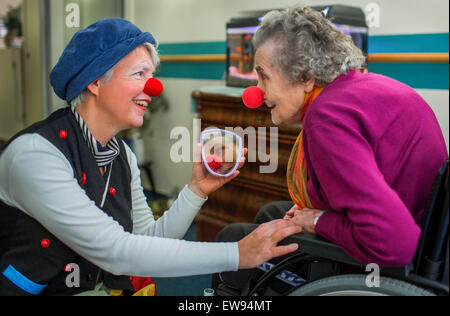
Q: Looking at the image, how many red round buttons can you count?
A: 5